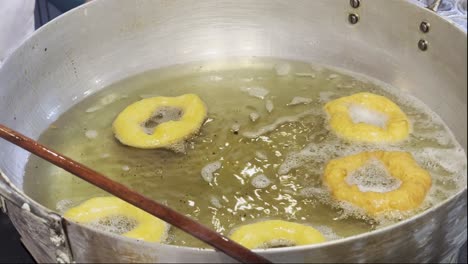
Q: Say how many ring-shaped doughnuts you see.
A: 5